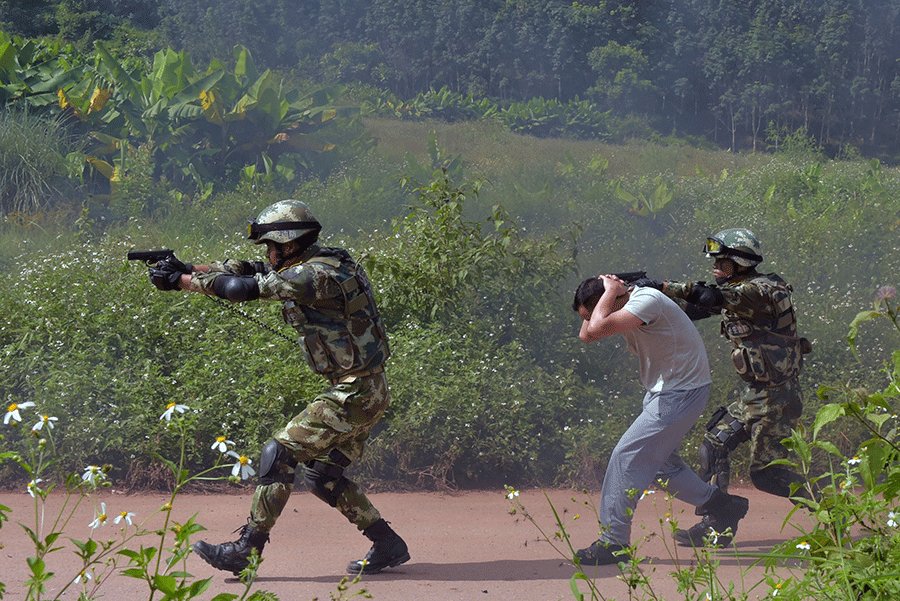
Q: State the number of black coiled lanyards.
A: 1